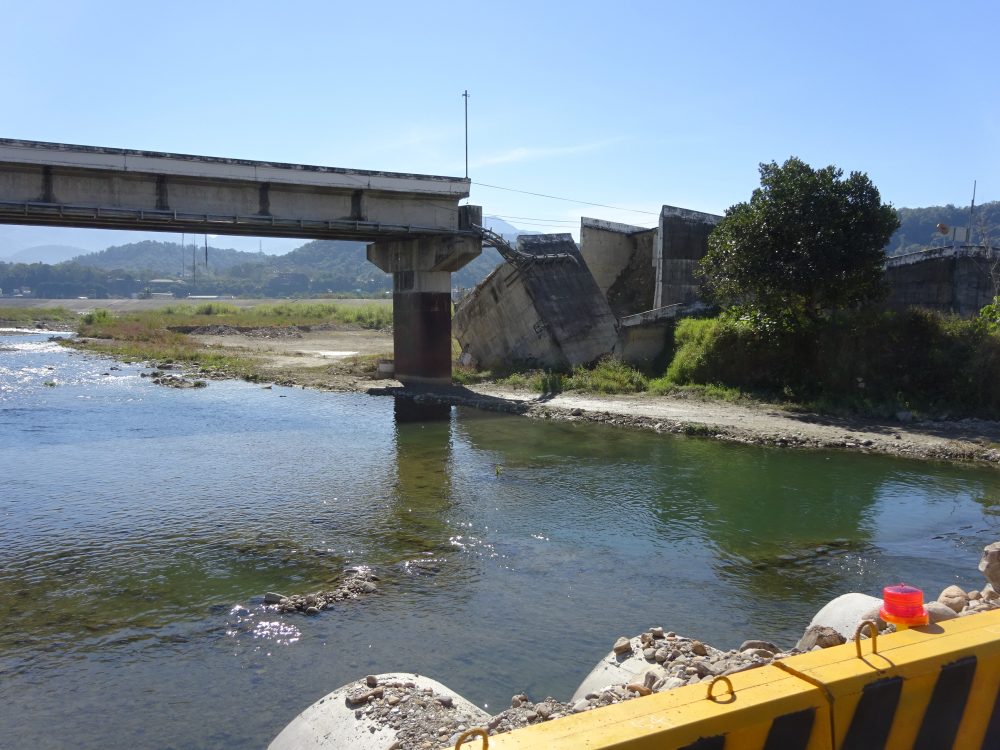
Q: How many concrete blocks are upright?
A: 2